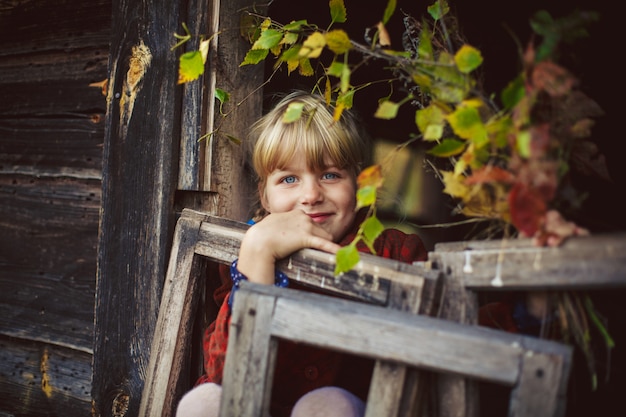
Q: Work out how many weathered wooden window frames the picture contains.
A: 3